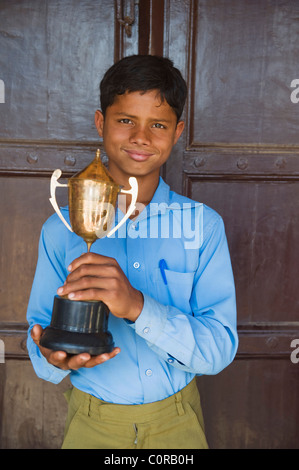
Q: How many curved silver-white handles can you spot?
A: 2